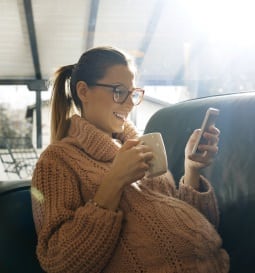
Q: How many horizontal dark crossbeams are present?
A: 1